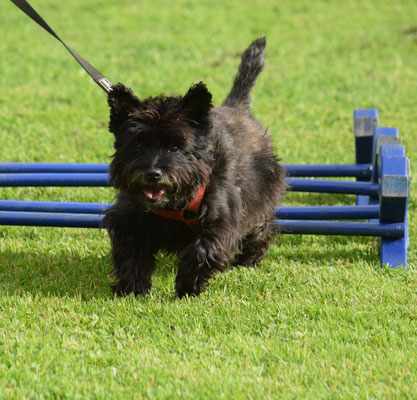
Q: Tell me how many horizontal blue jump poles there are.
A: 4